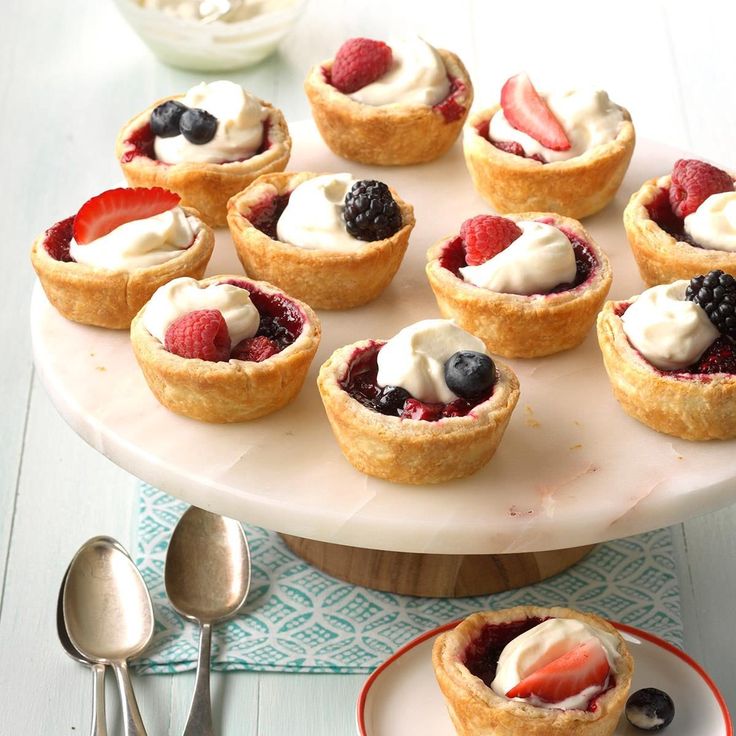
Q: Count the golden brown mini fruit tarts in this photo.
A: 11